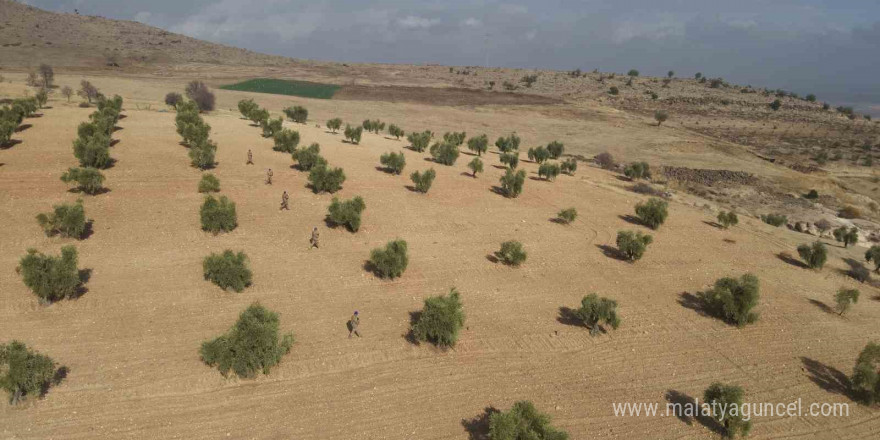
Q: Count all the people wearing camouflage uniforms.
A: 5